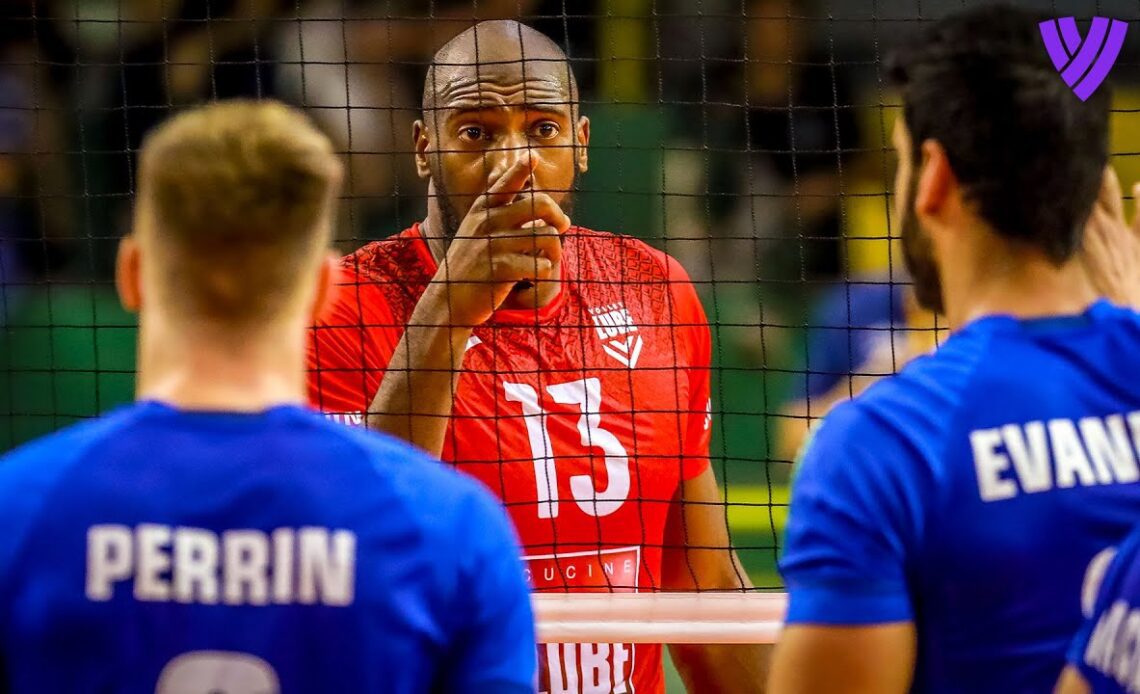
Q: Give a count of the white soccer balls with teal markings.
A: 0